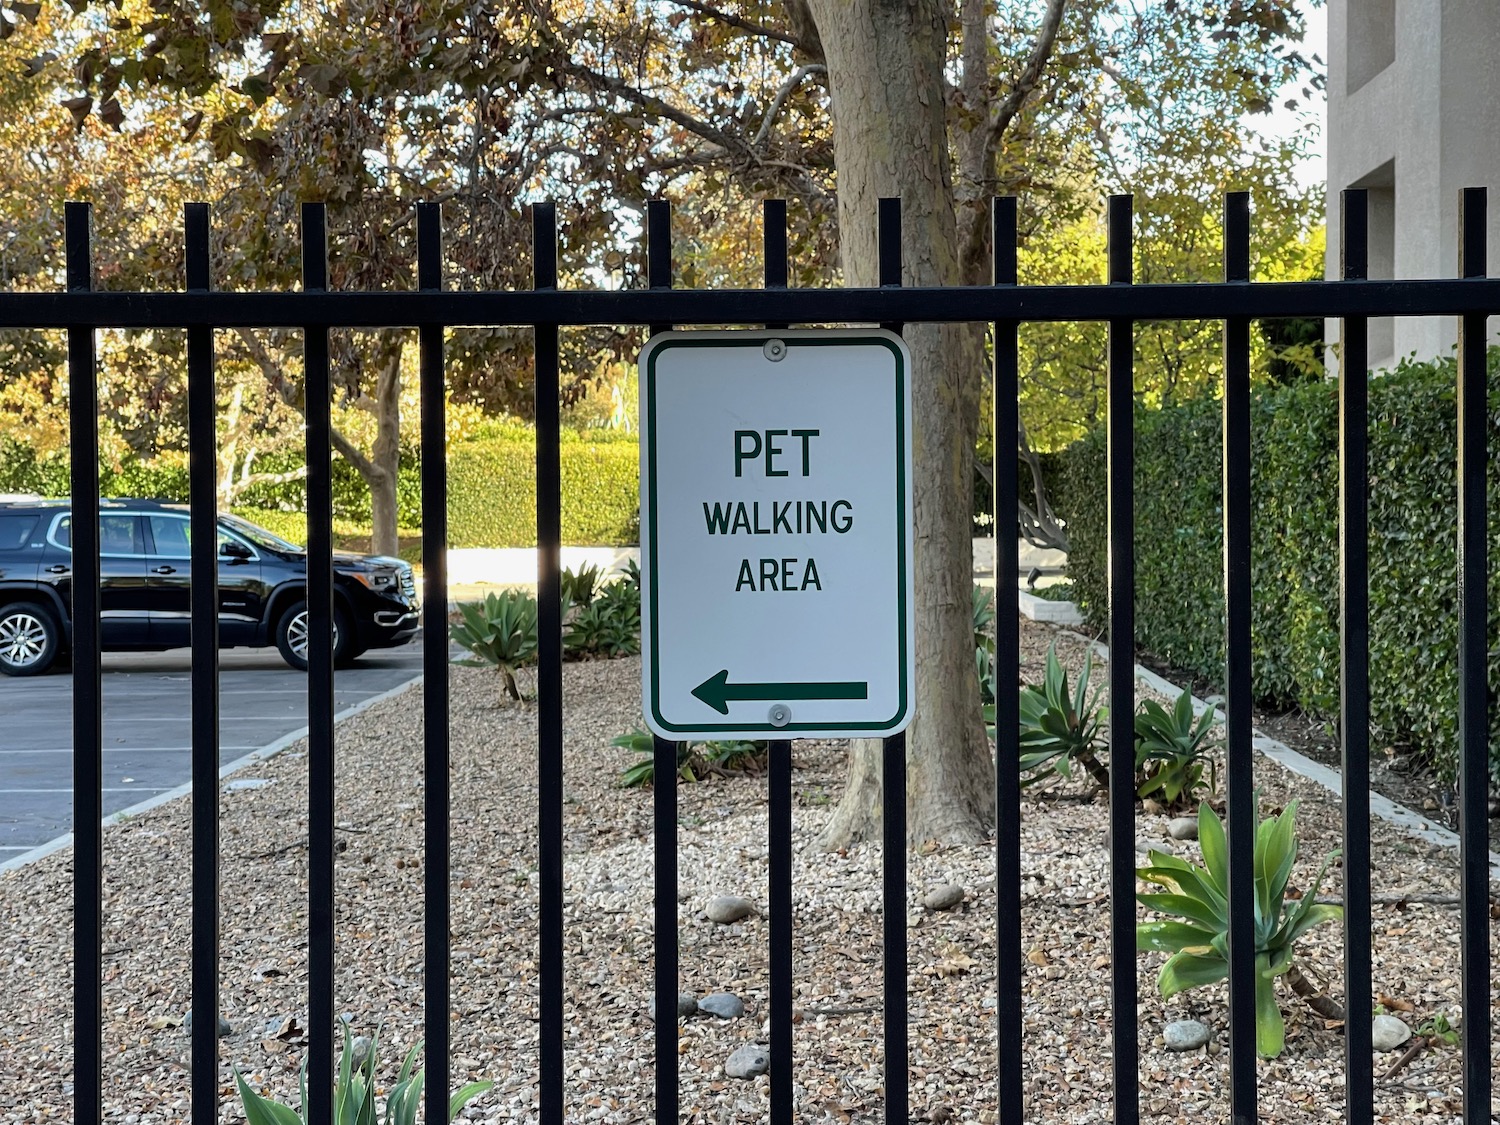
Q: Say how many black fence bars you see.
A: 13